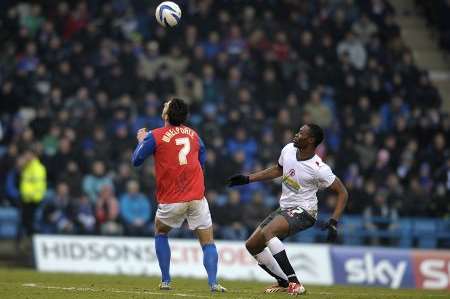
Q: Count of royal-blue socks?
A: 2